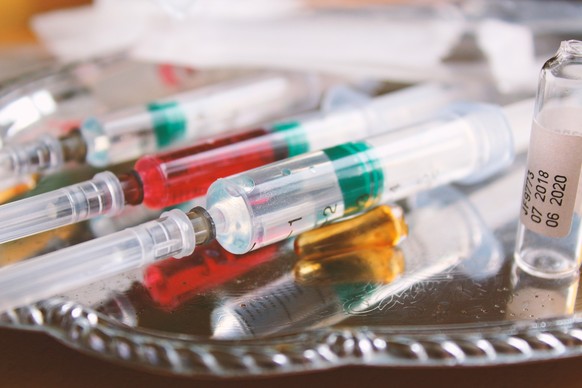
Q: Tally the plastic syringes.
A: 3